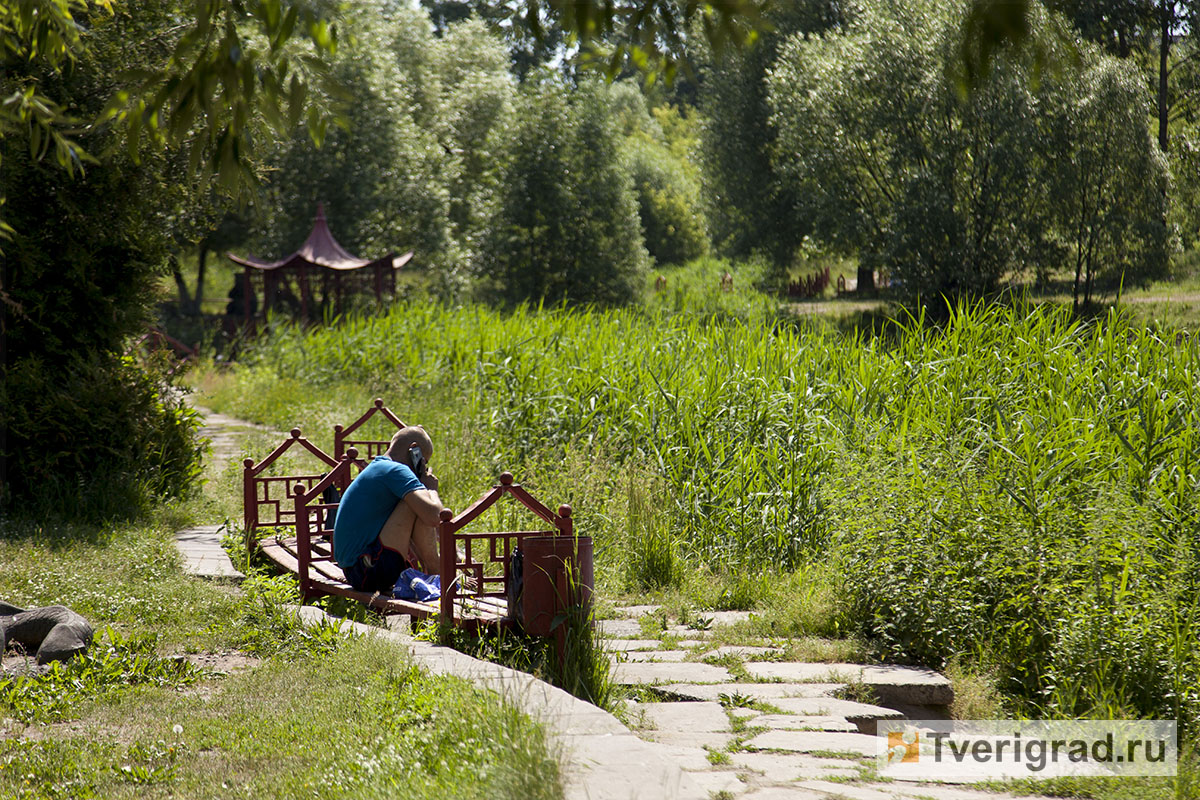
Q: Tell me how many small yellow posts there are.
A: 0